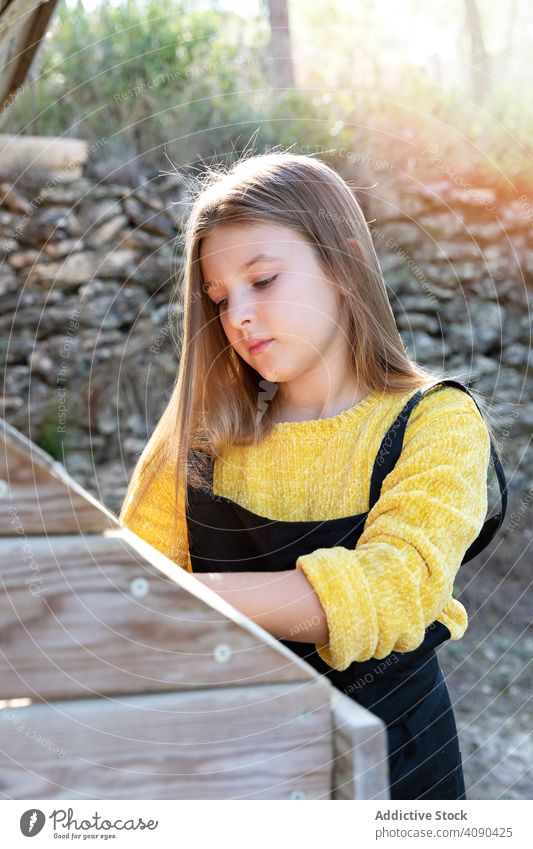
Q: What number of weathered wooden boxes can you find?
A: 1